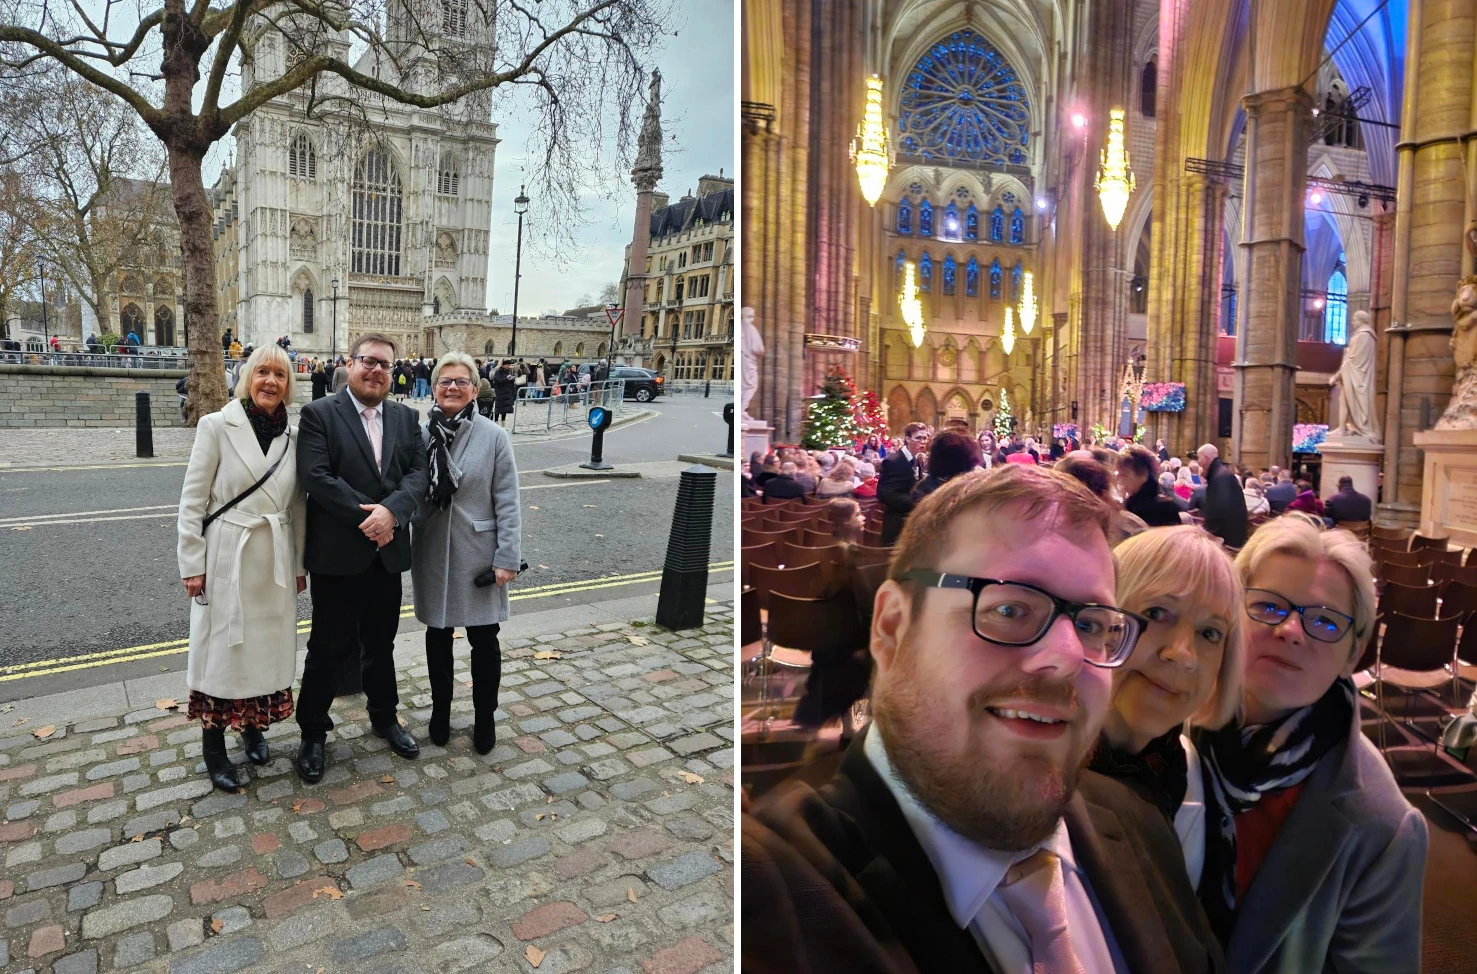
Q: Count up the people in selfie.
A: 3